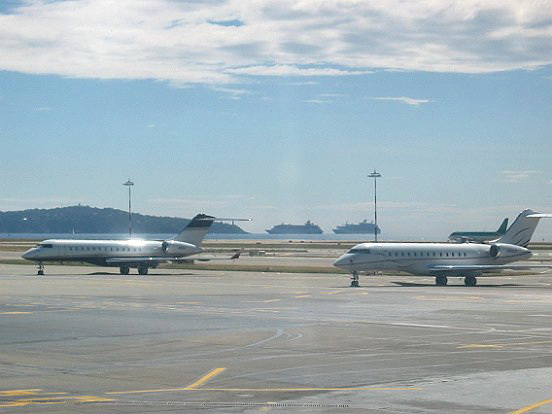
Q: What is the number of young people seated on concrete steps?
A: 0